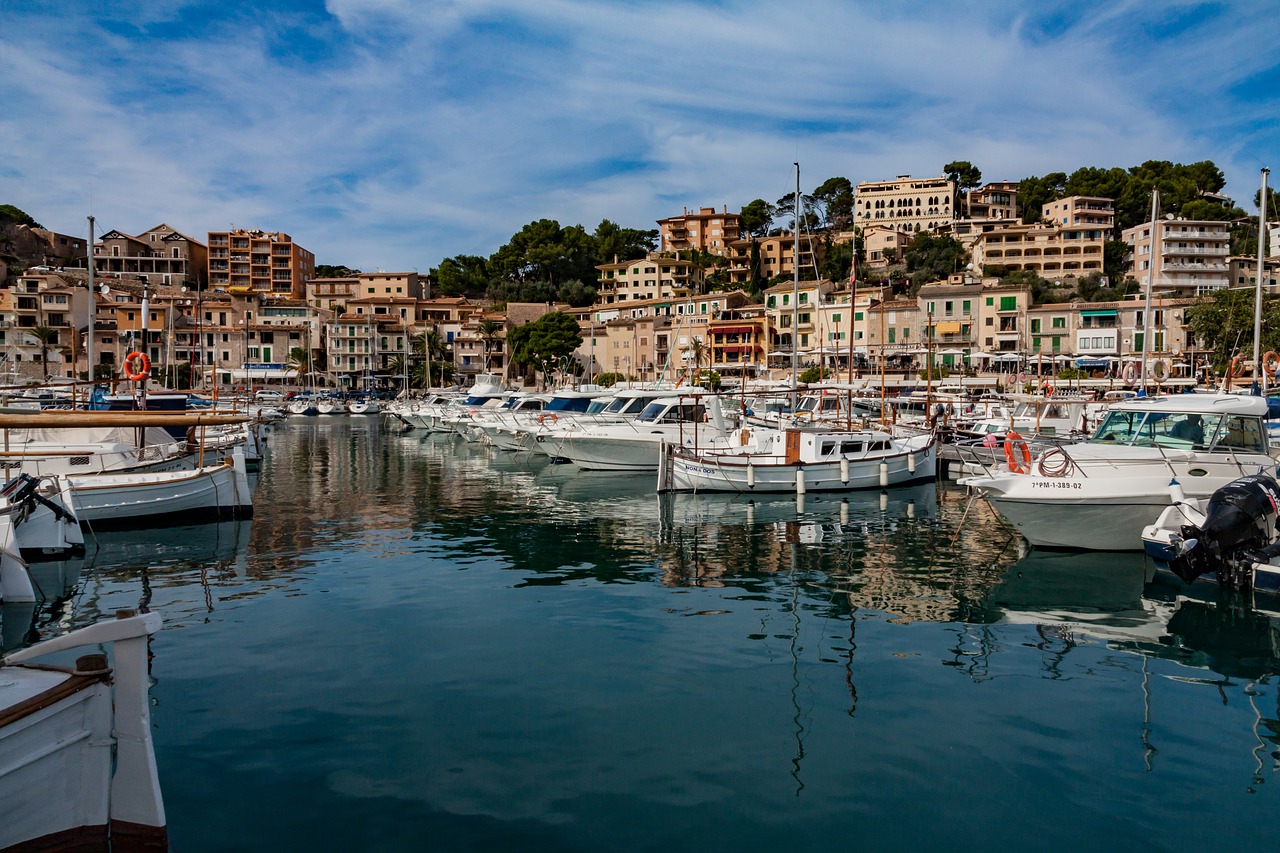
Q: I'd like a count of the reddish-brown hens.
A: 0